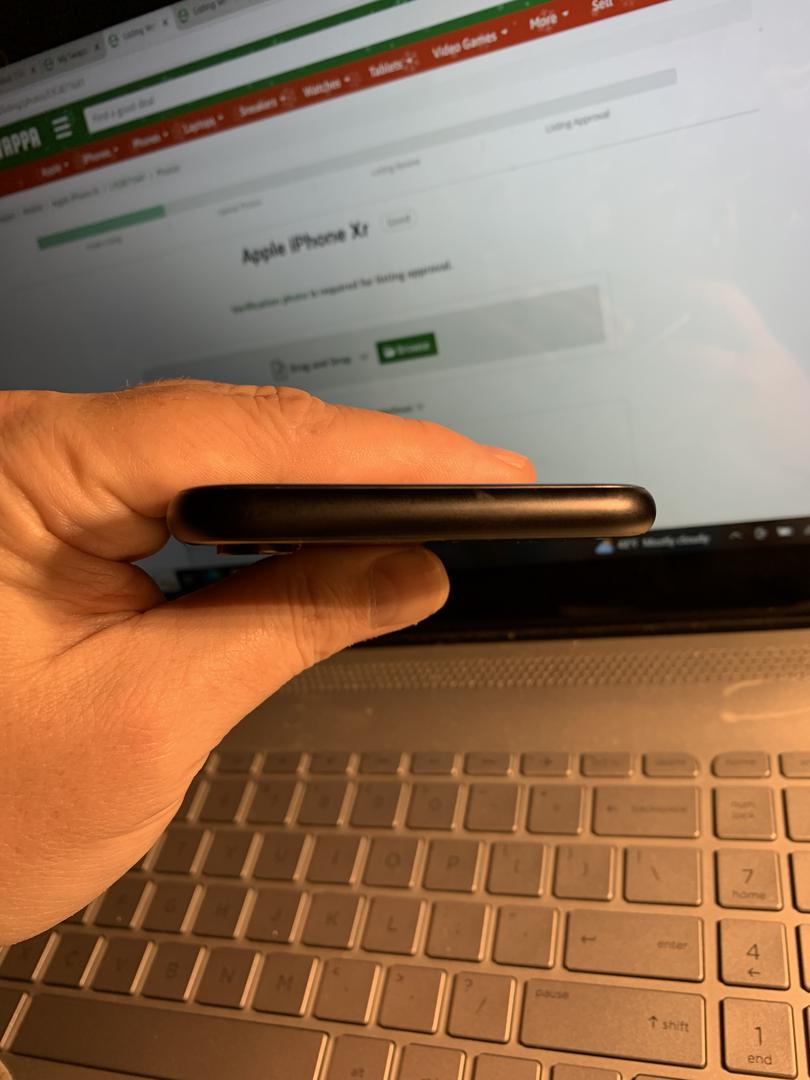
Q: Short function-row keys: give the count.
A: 11